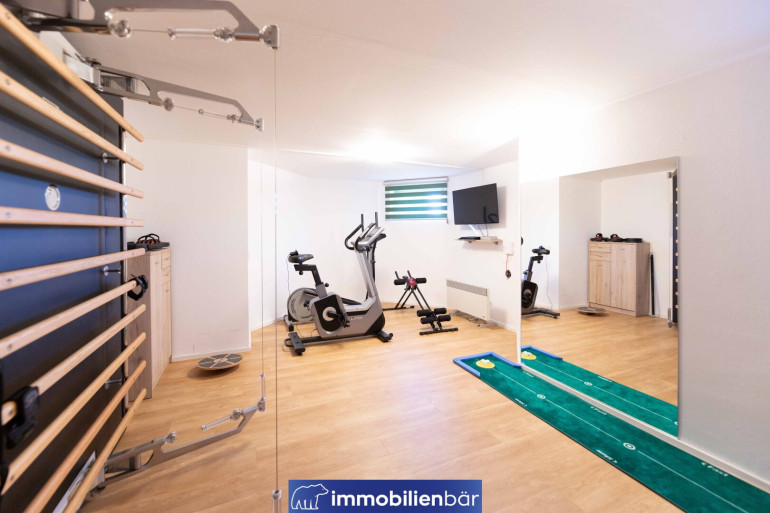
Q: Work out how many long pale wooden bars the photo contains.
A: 10